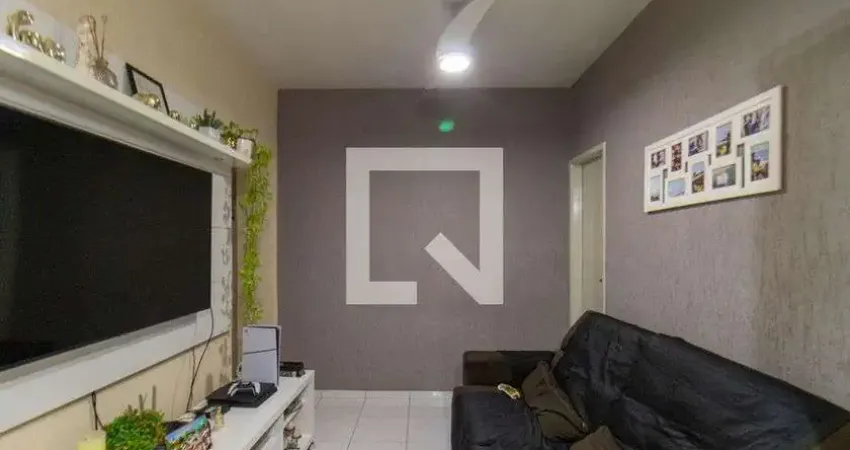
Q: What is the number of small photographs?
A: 10